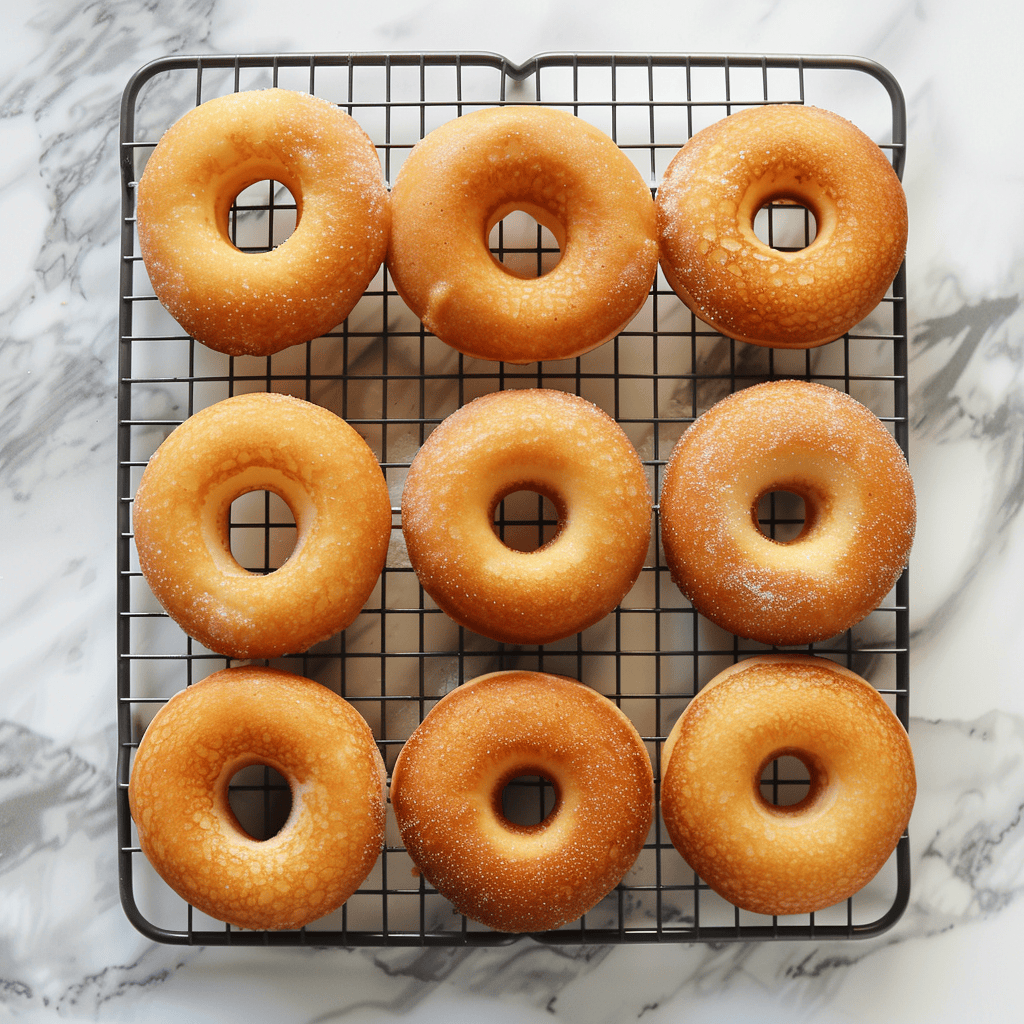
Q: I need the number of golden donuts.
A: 9